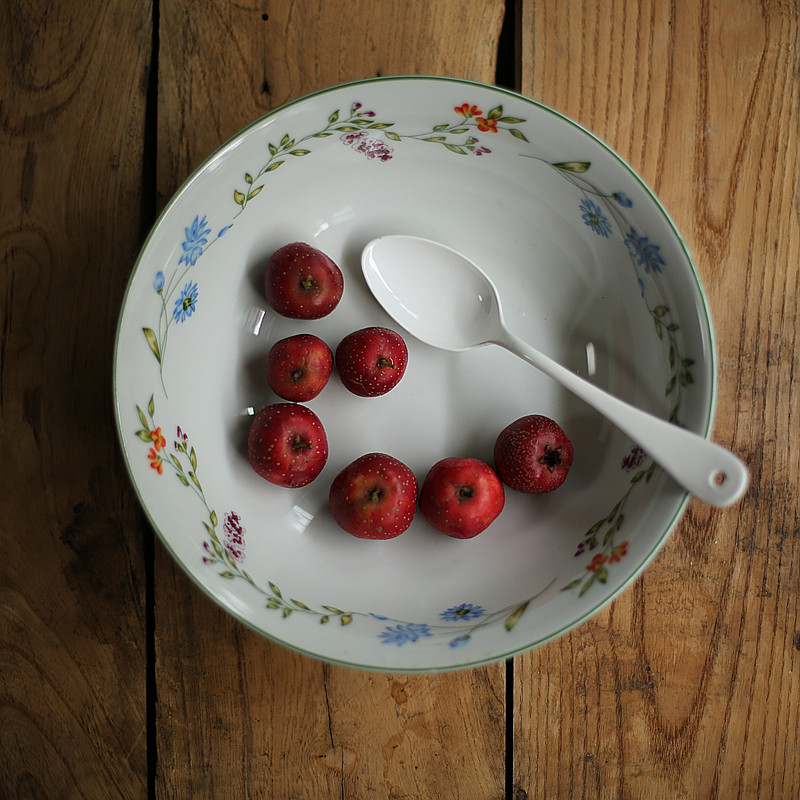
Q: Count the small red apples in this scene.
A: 7